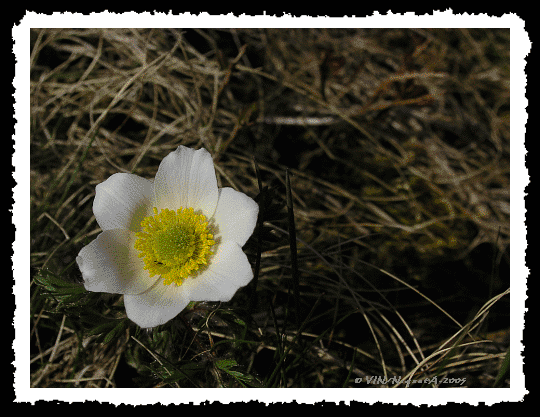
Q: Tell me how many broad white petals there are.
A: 6